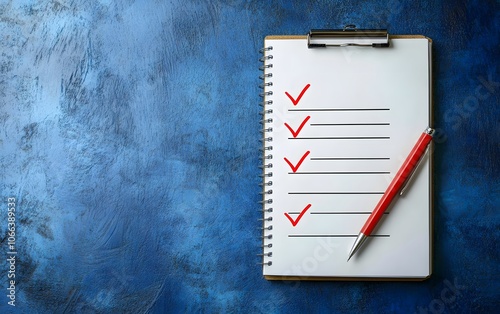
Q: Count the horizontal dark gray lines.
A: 8